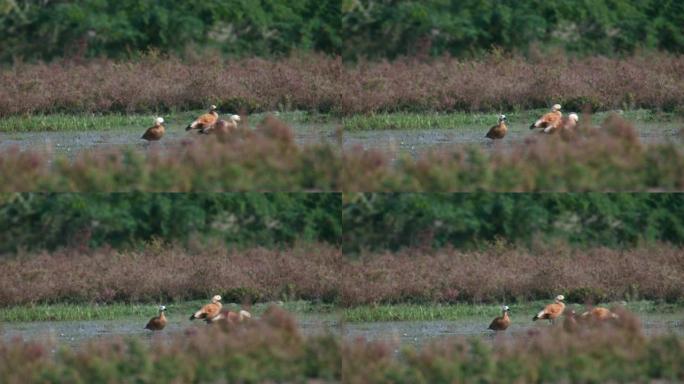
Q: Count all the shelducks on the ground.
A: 12